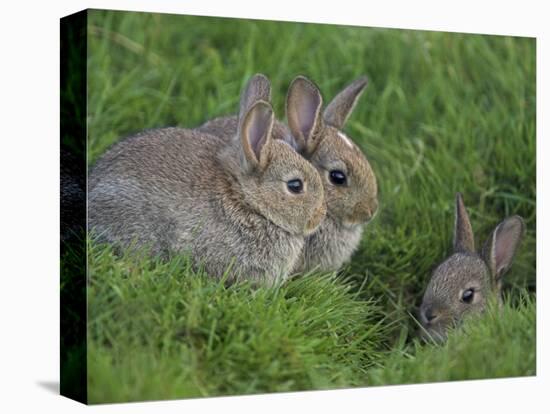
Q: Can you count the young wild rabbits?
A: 3